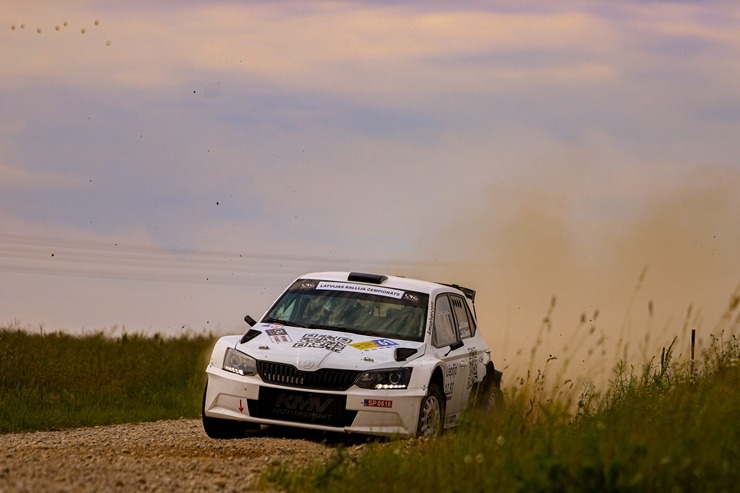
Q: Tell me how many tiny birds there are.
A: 8